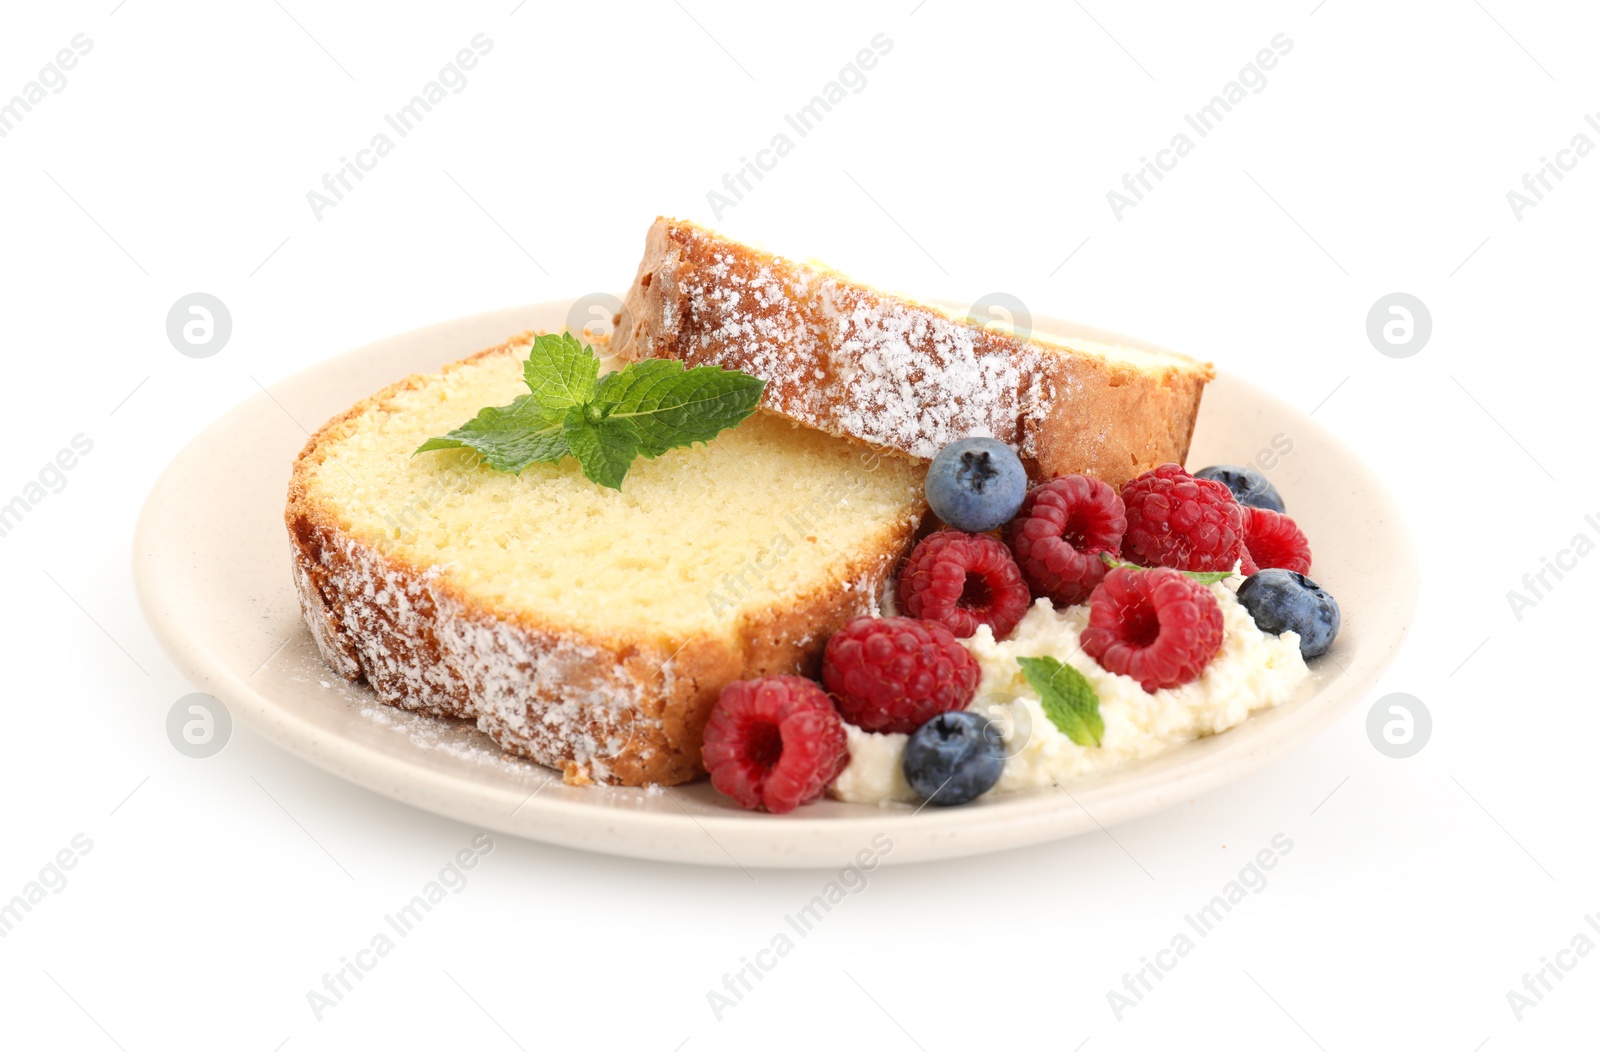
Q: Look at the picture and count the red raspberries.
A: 7